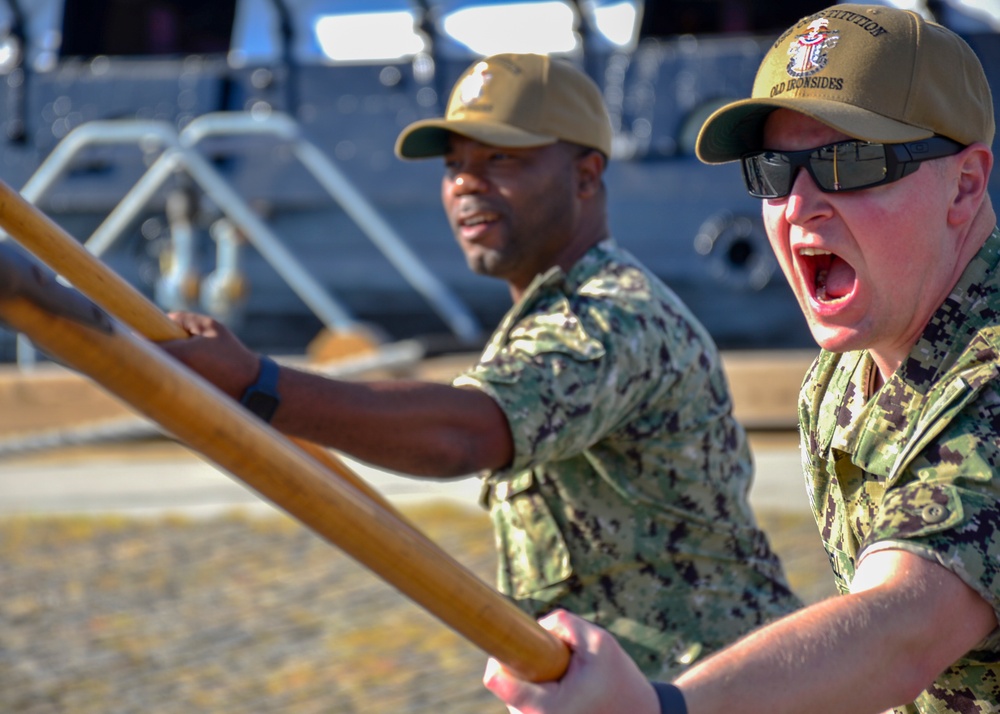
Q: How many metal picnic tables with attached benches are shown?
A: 0